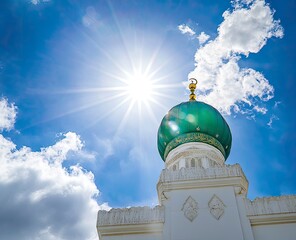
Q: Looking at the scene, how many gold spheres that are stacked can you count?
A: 2